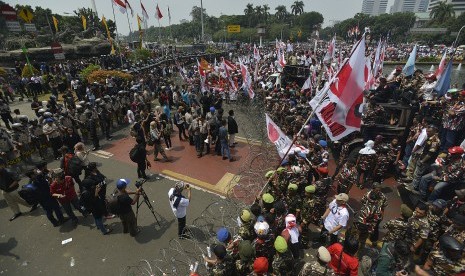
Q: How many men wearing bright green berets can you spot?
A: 7